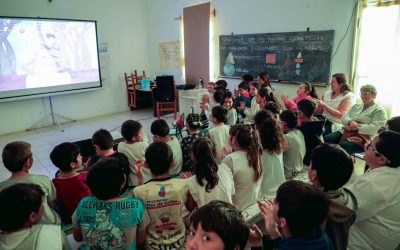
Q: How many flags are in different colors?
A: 0